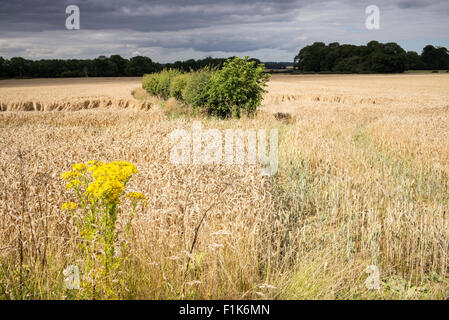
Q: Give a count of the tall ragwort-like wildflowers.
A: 1